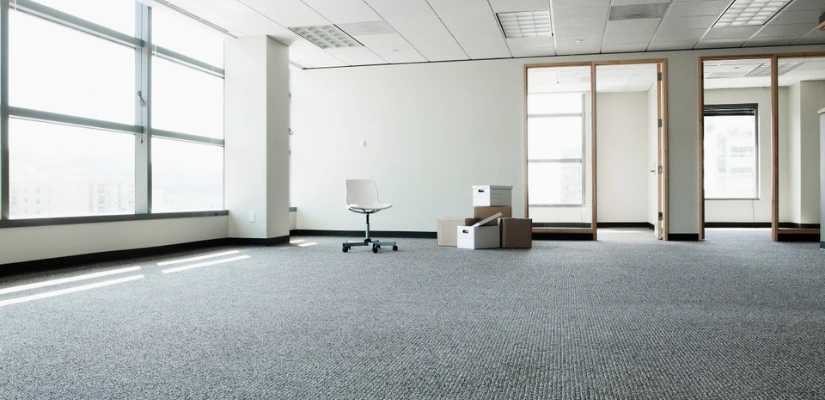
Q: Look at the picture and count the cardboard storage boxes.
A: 5